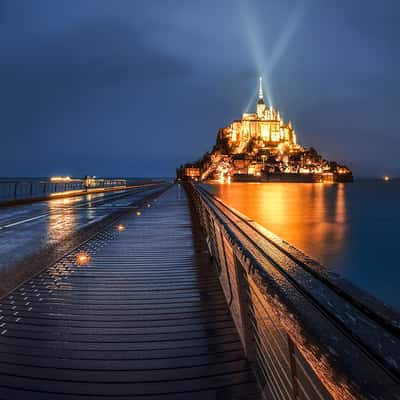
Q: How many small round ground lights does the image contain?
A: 4